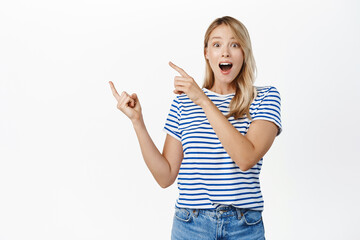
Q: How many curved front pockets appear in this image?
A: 2